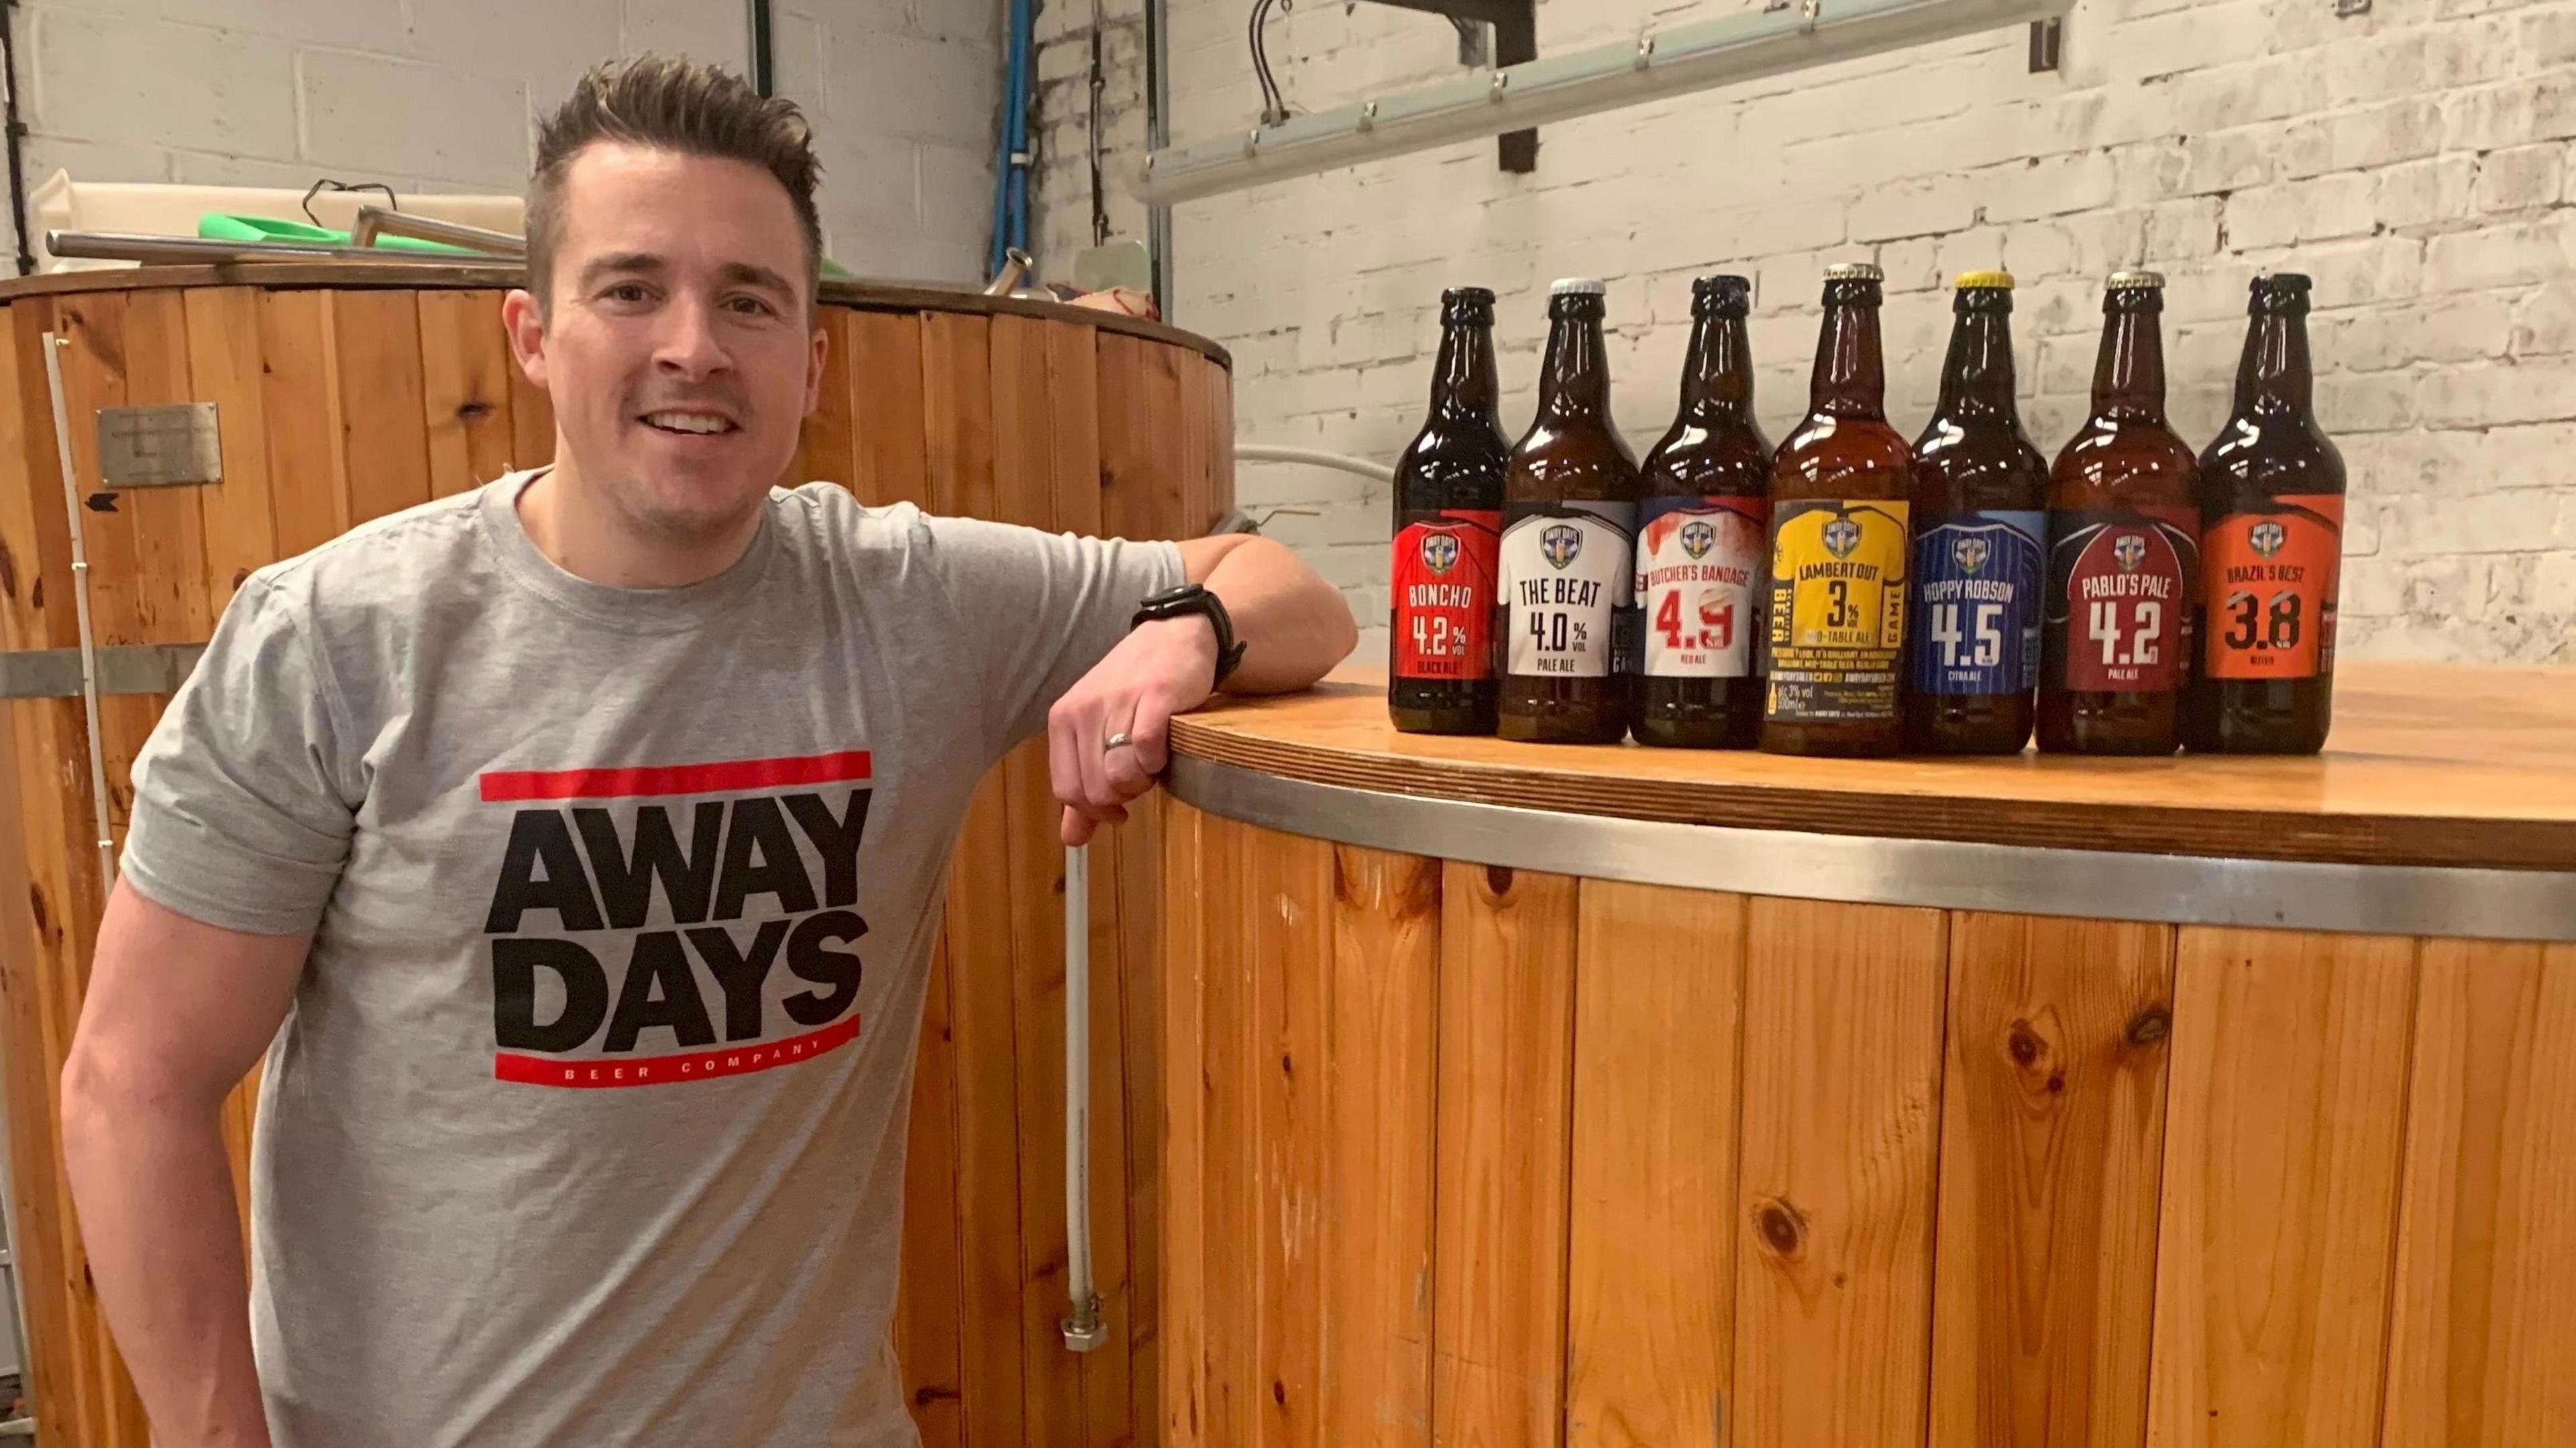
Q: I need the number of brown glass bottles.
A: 7